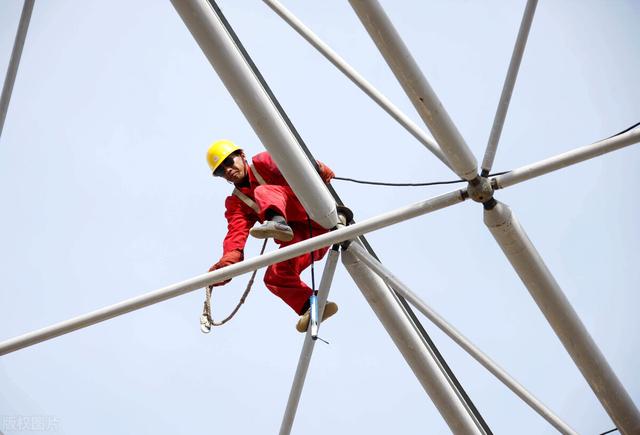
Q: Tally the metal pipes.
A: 11